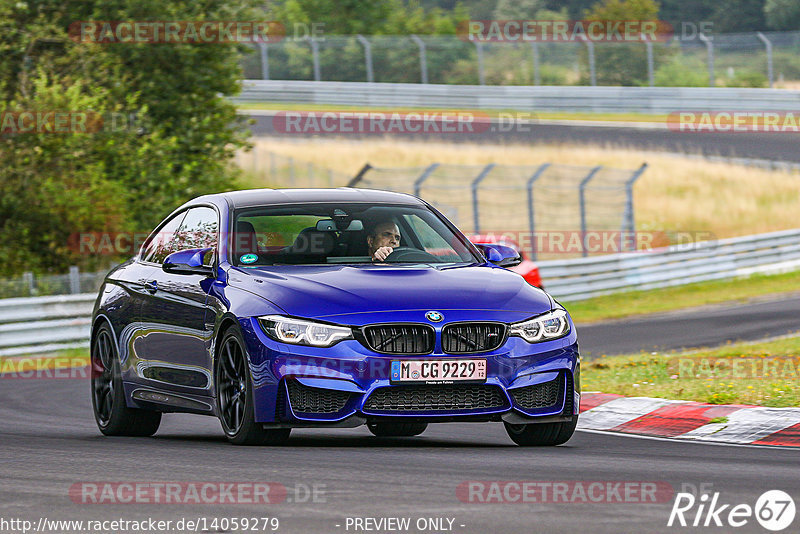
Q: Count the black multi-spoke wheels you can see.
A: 2